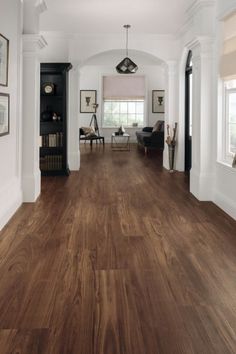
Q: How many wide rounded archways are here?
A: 1